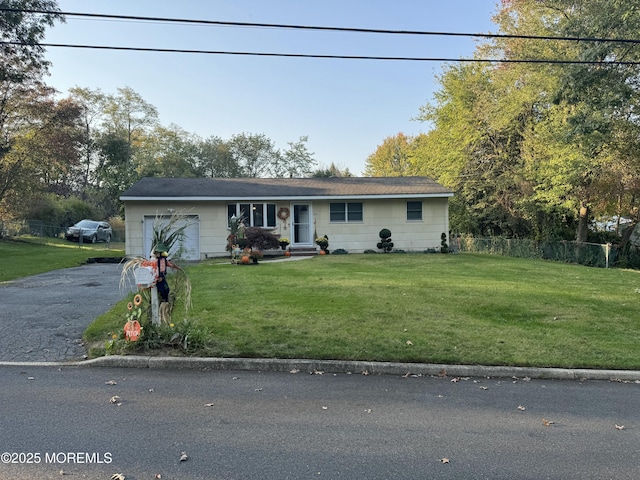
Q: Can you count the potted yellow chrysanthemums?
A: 2